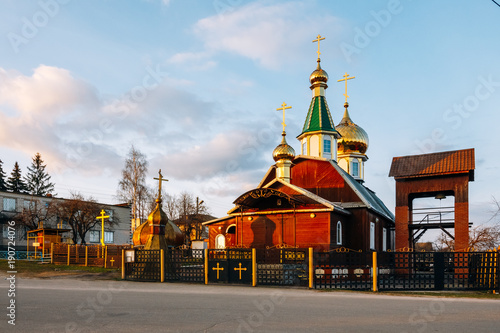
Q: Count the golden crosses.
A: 8